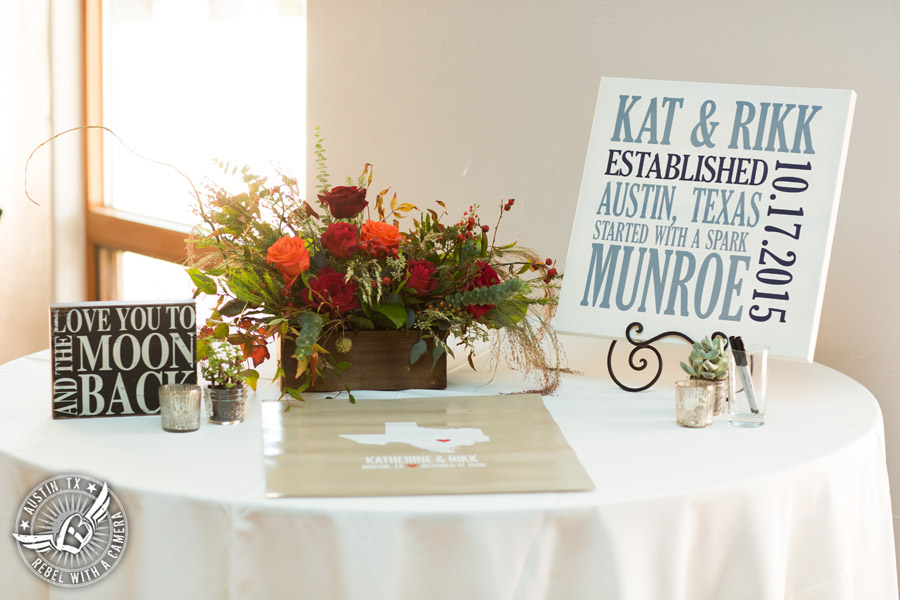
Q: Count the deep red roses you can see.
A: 5